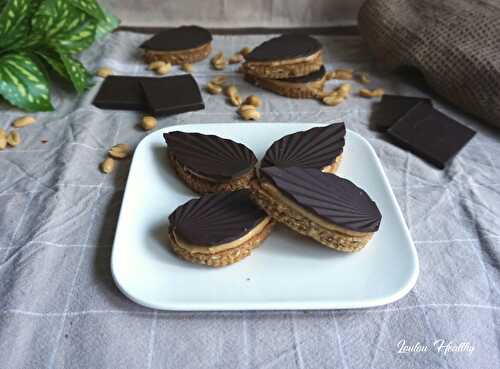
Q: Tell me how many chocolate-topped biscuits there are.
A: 7